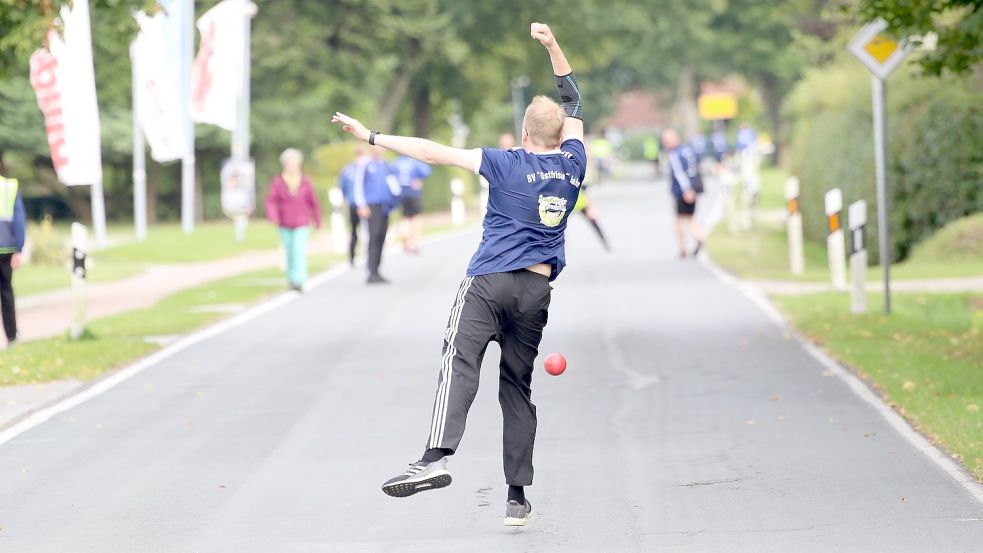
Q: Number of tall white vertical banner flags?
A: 3